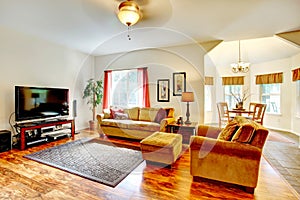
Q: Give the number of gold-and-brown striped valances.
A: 4